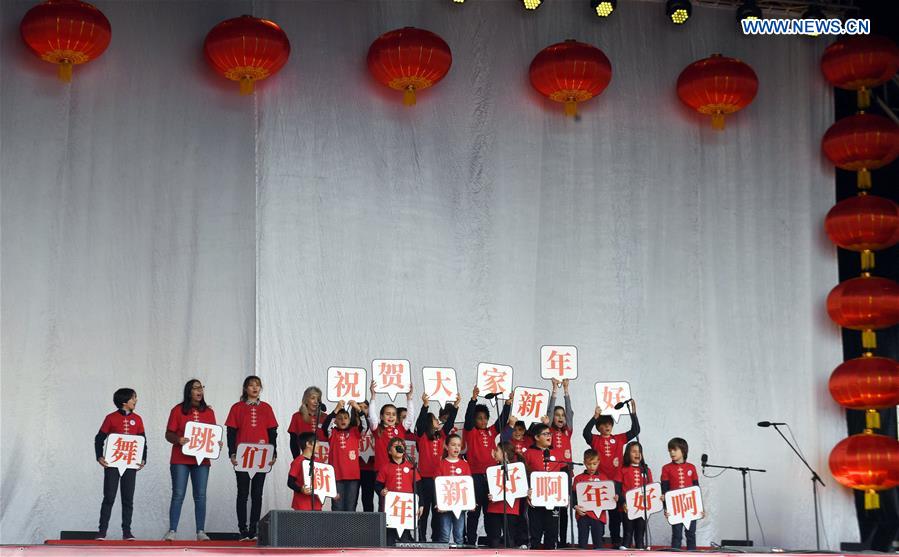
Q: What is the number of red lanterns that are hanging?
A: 11